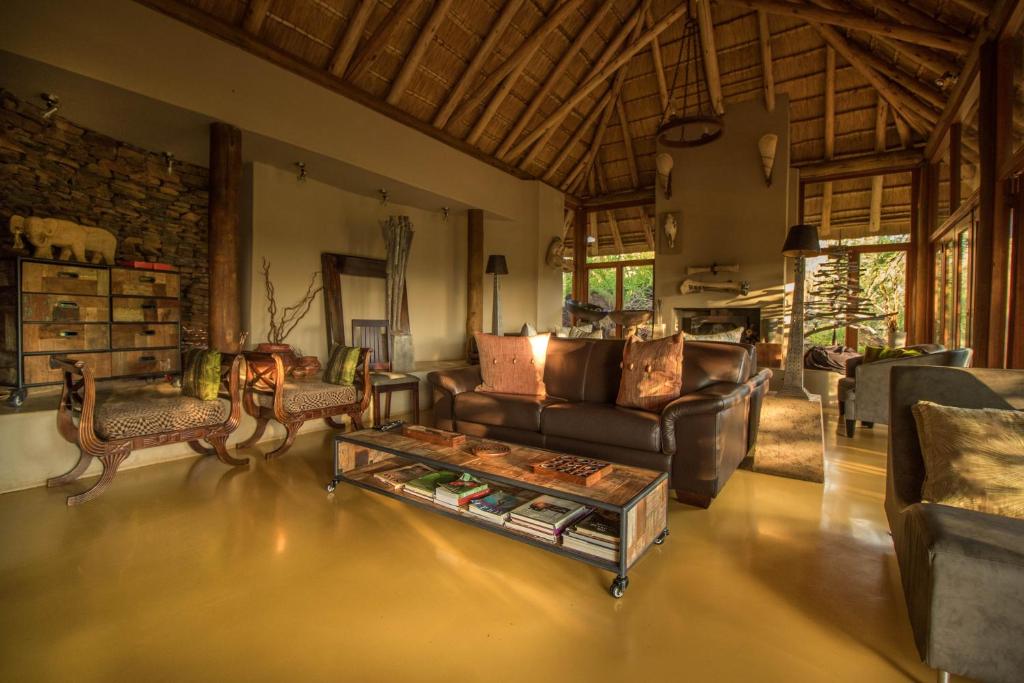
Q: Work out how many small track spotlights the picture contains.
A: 5